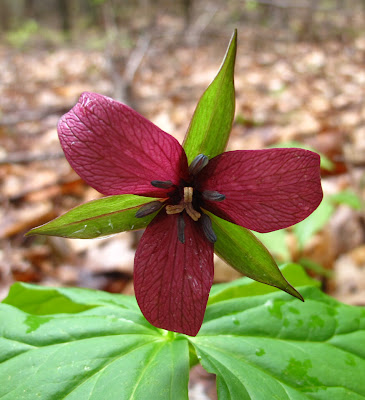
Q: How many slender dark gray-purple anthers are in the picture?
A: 6